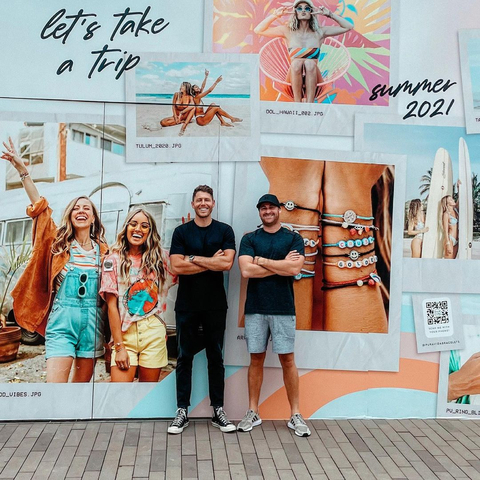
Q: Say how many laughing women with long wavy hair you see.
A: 2